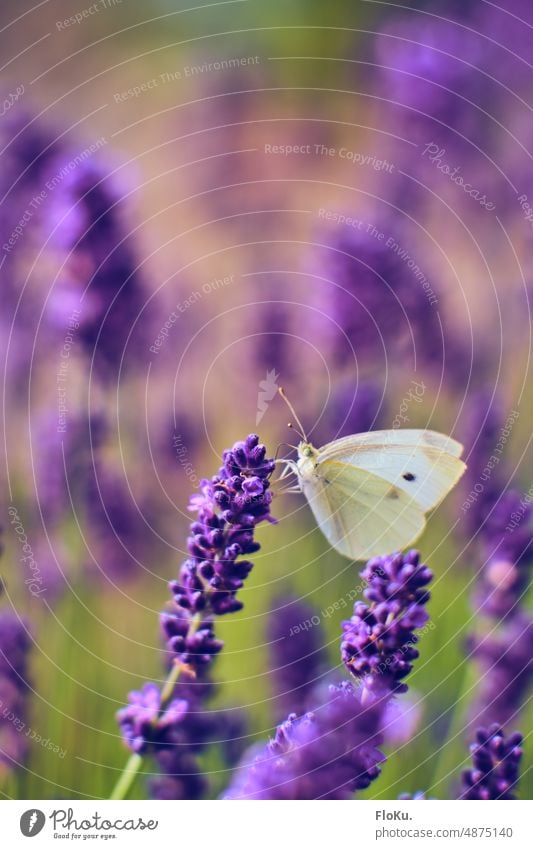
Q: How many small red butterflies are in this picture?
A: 0